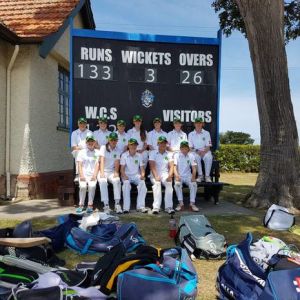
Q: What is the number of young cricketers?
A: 12